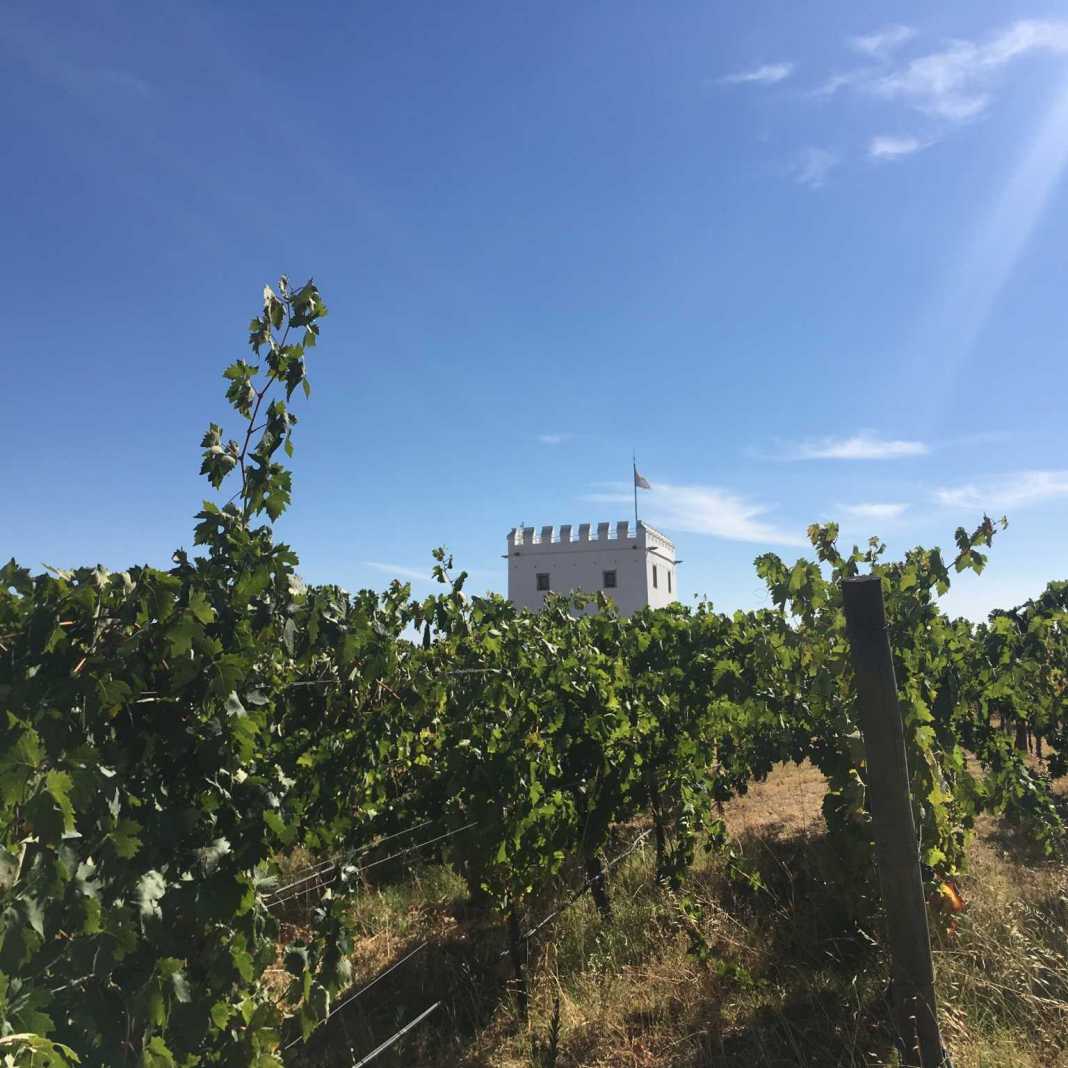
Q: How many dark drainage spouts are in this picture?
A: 5